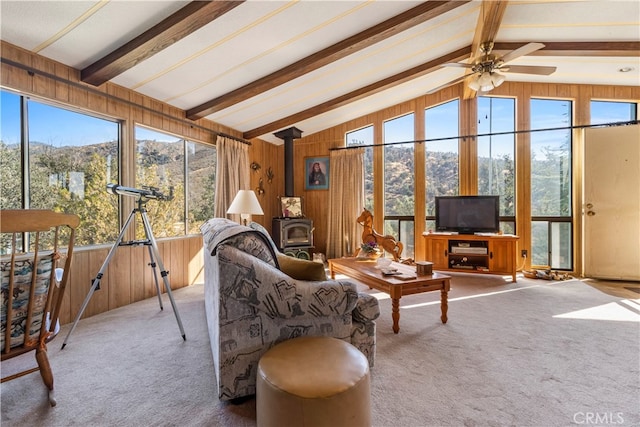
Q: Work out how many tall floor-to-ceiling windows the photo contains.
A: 5